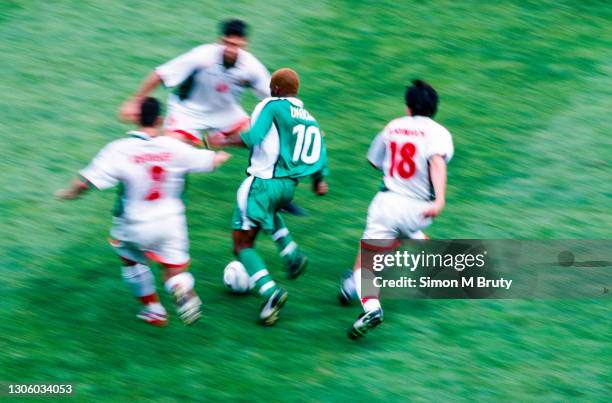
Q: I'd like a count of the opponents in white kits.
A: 3